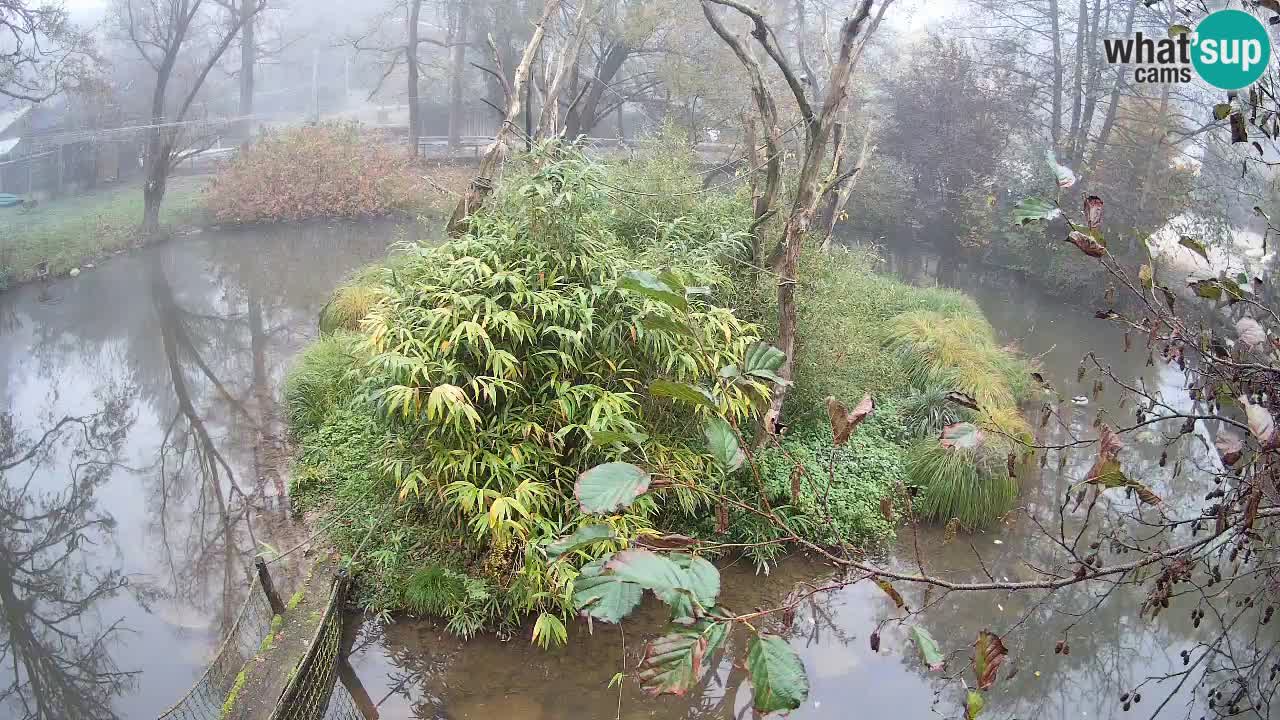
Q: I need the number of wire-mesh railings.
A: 2